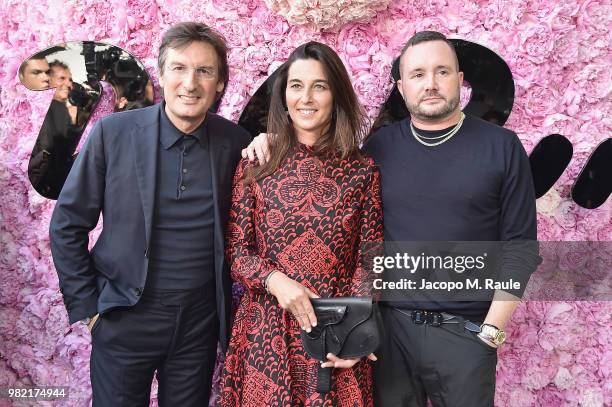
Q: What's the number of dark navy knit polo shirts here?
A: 1